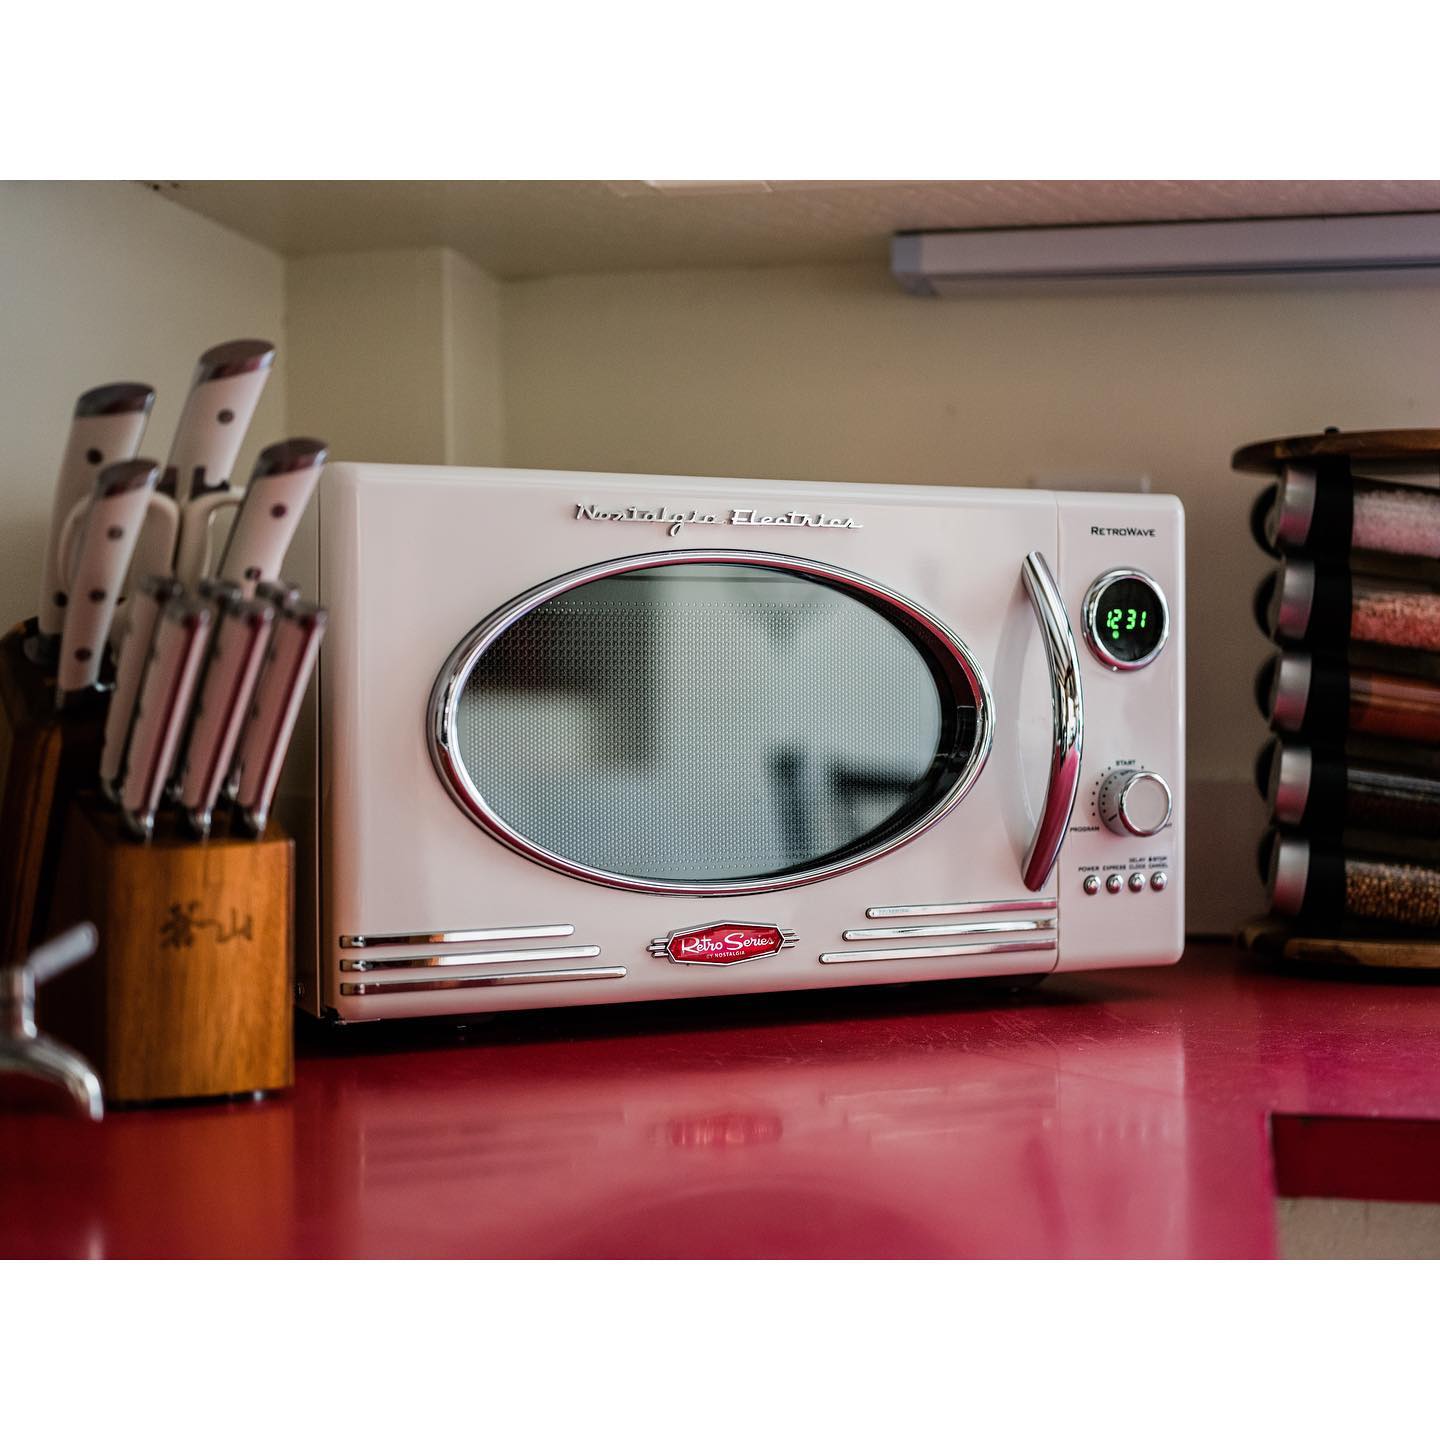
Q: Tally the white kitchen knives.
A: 10